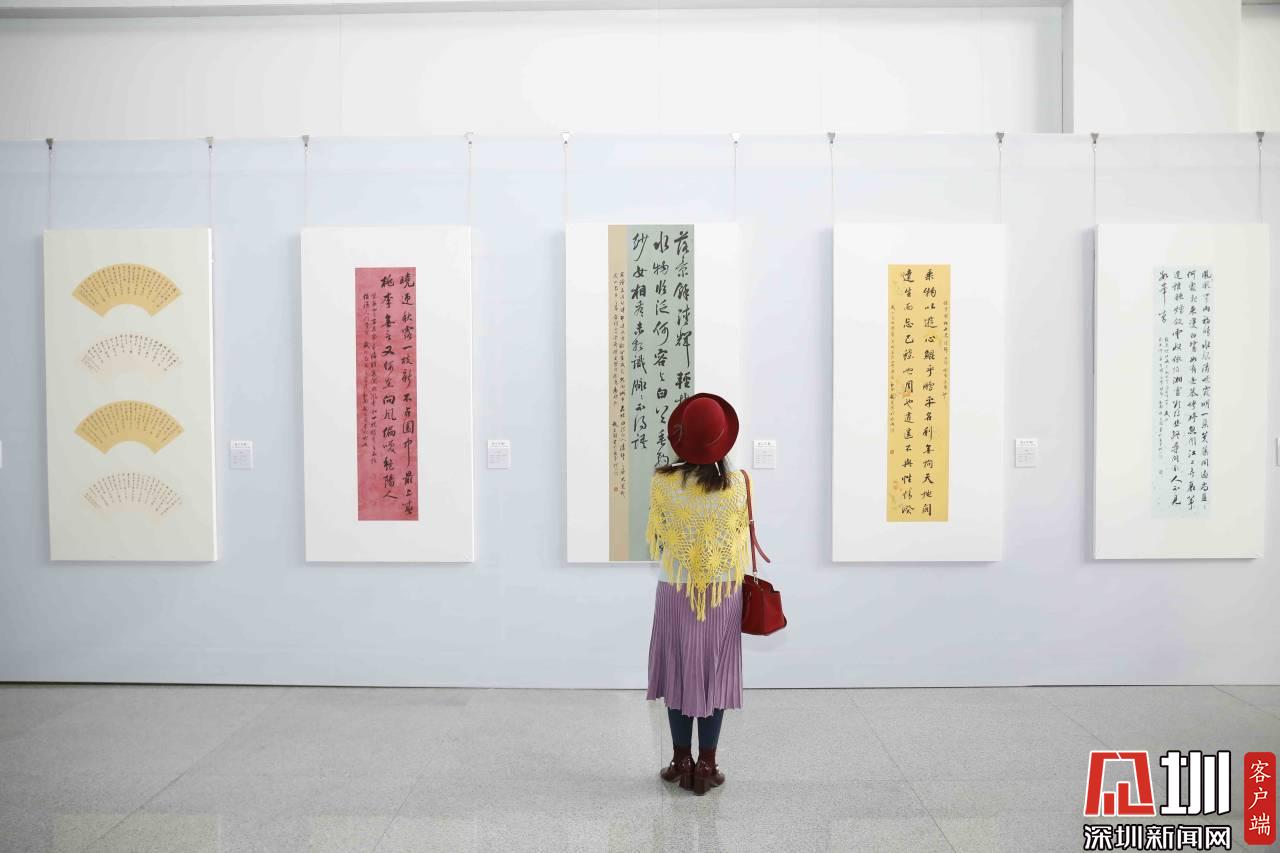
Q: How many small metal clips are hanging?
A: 10